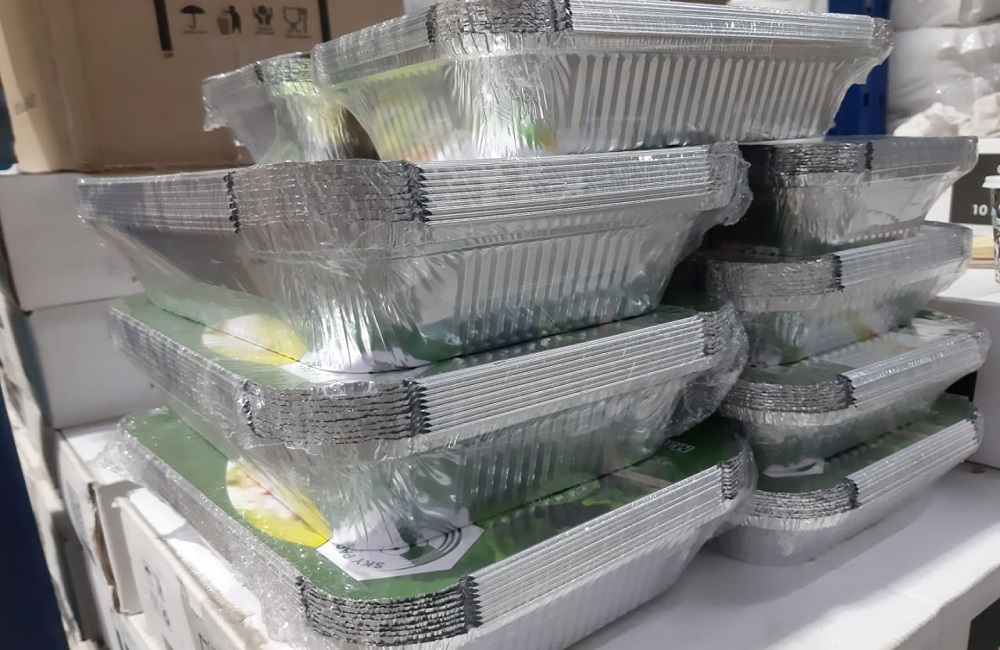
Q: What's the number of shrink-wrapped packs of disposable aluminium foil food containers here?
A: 9